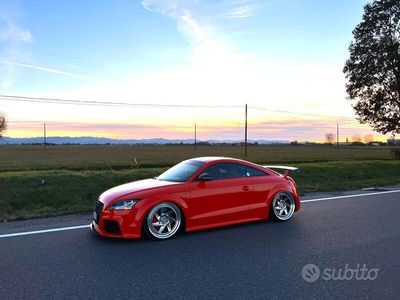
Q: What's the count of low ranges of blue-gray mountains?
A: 1